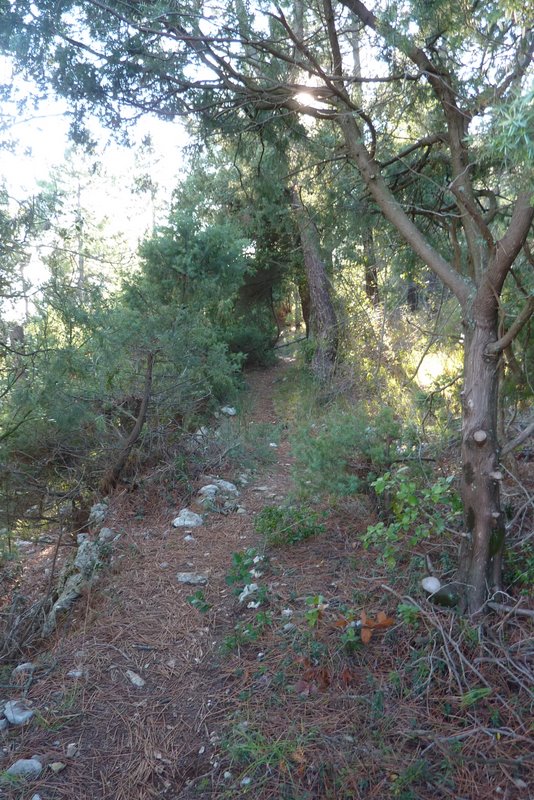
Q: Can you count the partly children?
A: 0